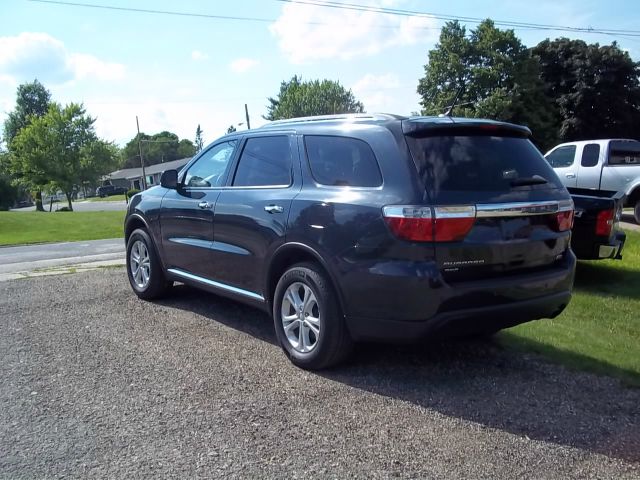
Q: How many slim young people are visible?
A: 0